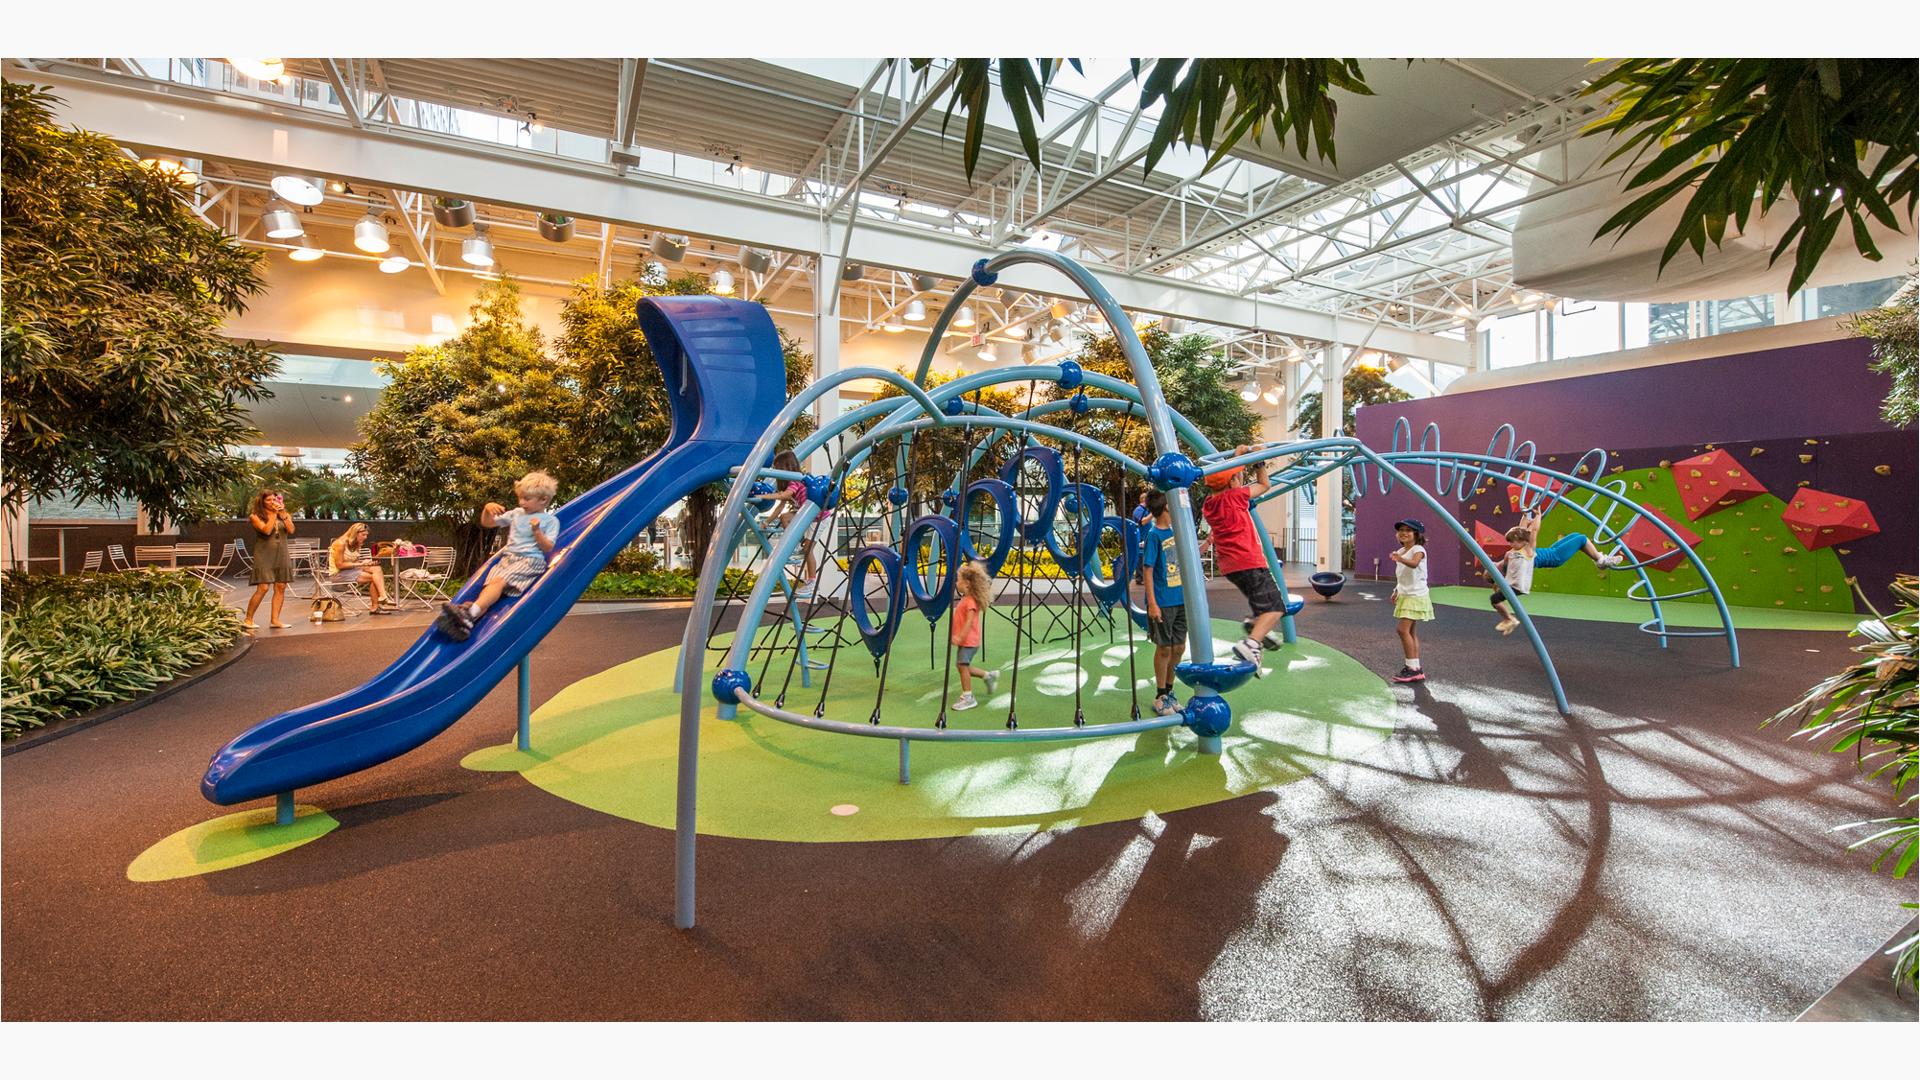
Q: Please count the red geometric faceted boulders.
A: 5